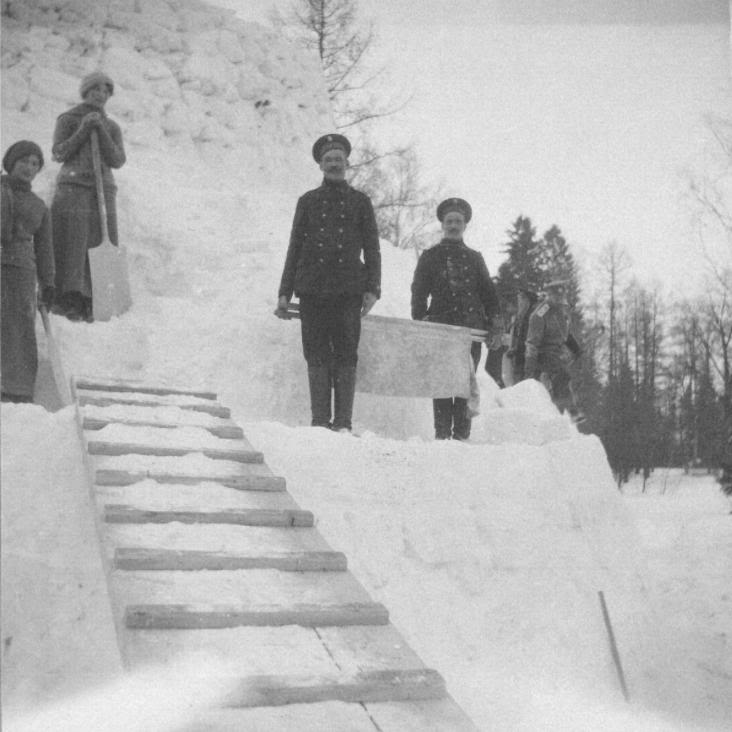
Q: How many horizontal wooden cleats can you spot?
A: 9